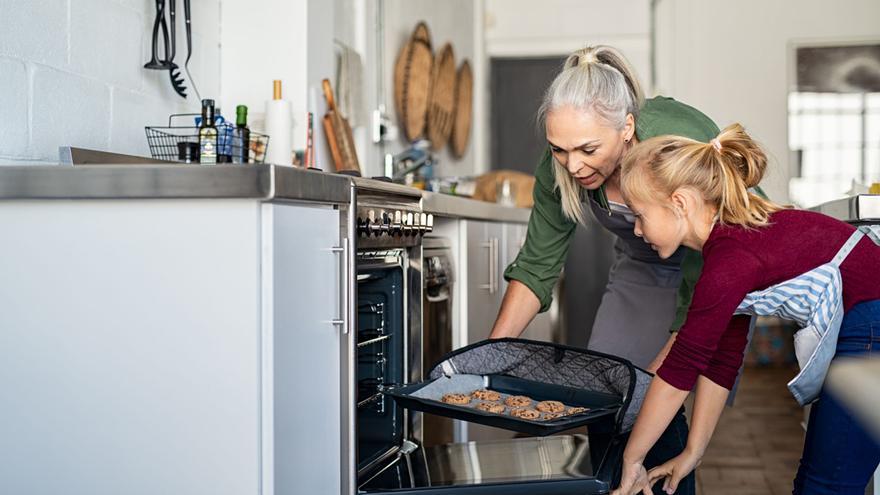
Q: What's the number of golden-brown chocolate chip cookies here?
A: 8